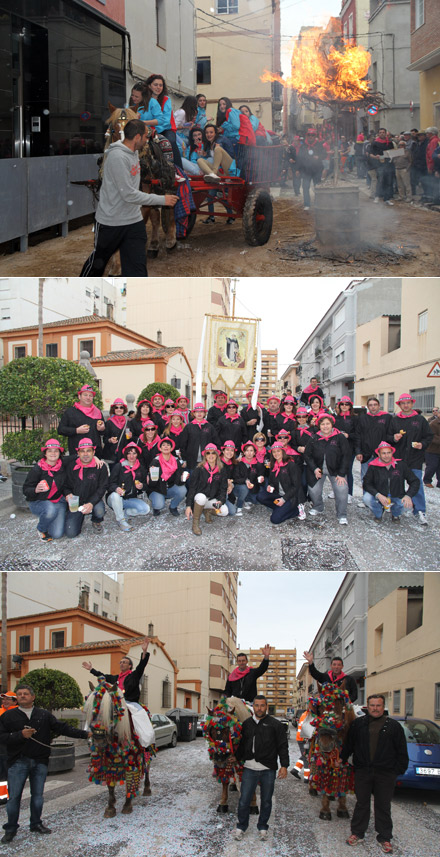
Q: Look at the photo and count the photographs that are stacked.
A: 3